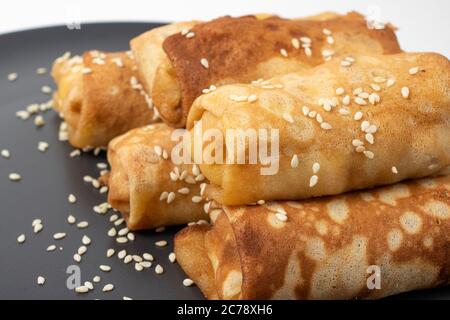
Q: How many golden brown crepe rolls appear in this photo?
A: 5